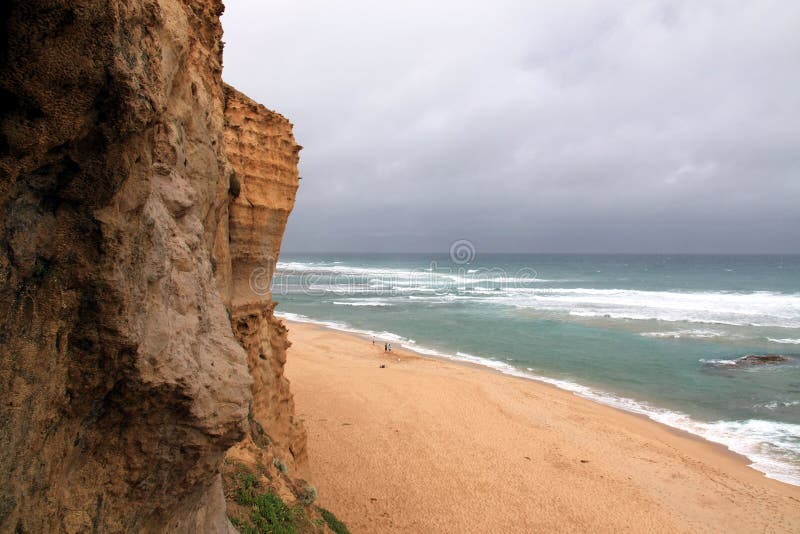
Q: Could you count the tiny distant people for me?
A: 3